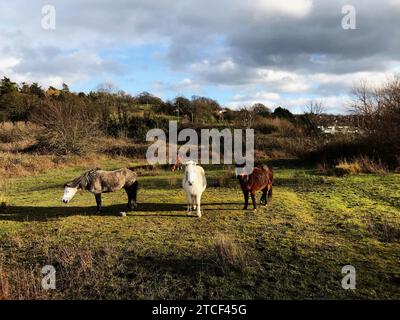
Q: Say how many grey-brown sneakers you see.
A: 0